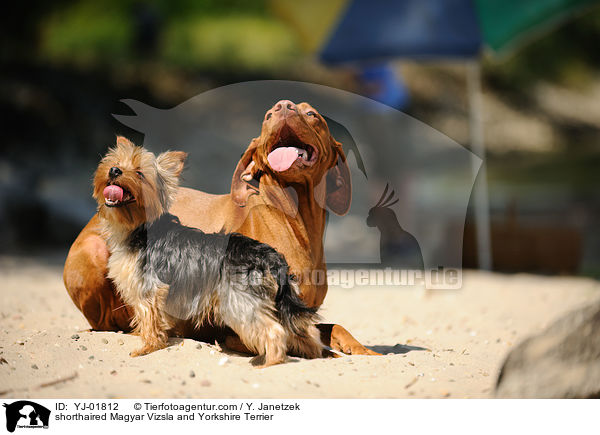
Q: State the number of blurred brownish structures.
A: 1